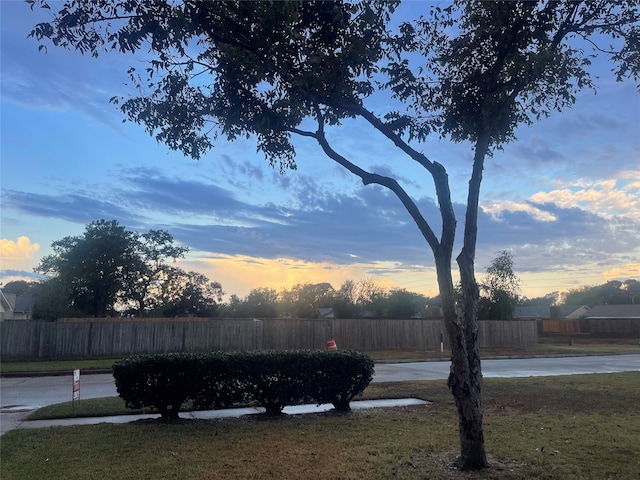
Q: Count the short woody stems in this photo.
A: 3